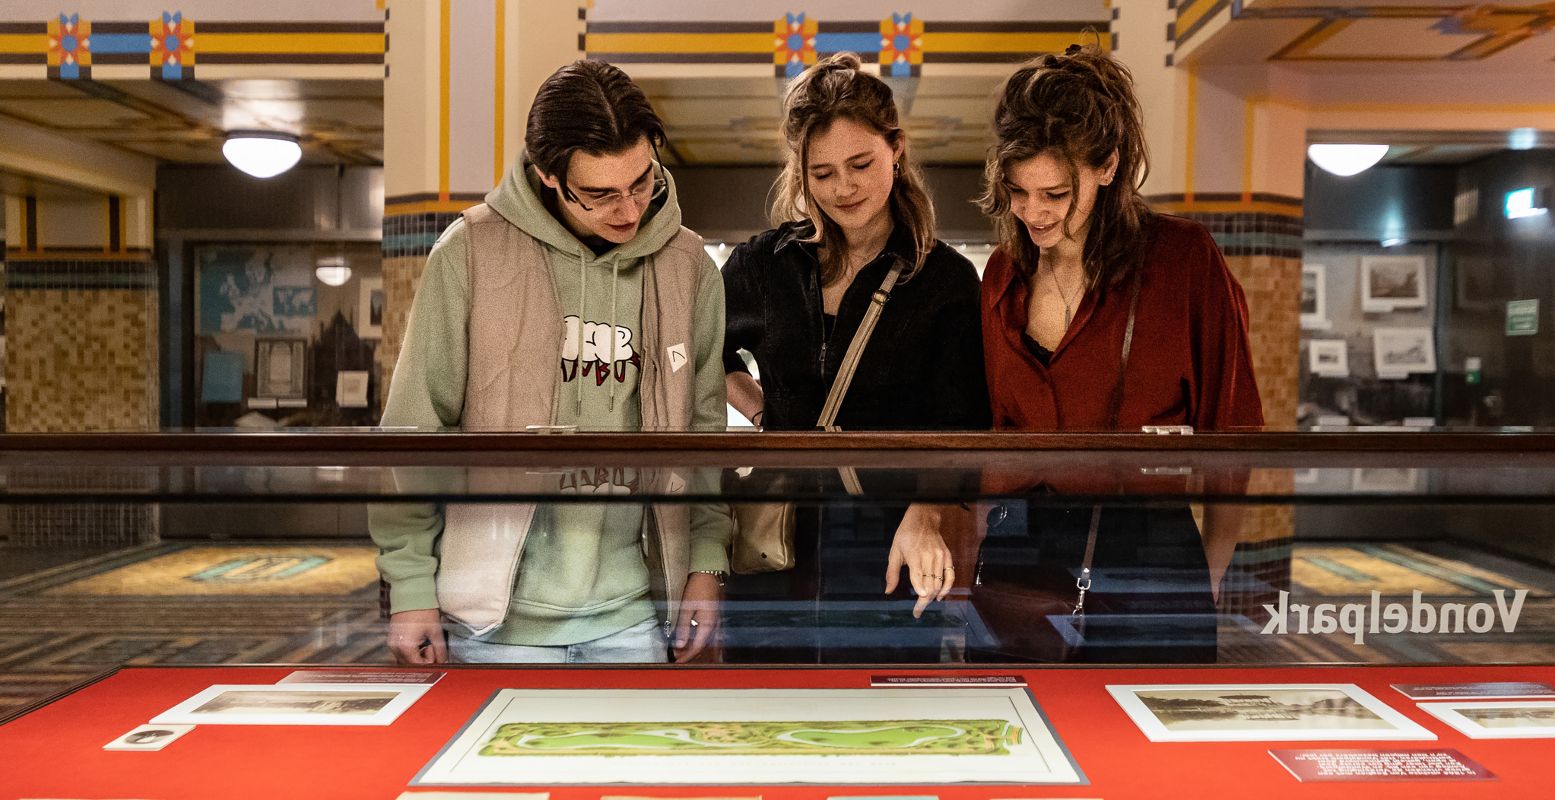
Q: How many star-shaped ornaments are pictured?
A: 4